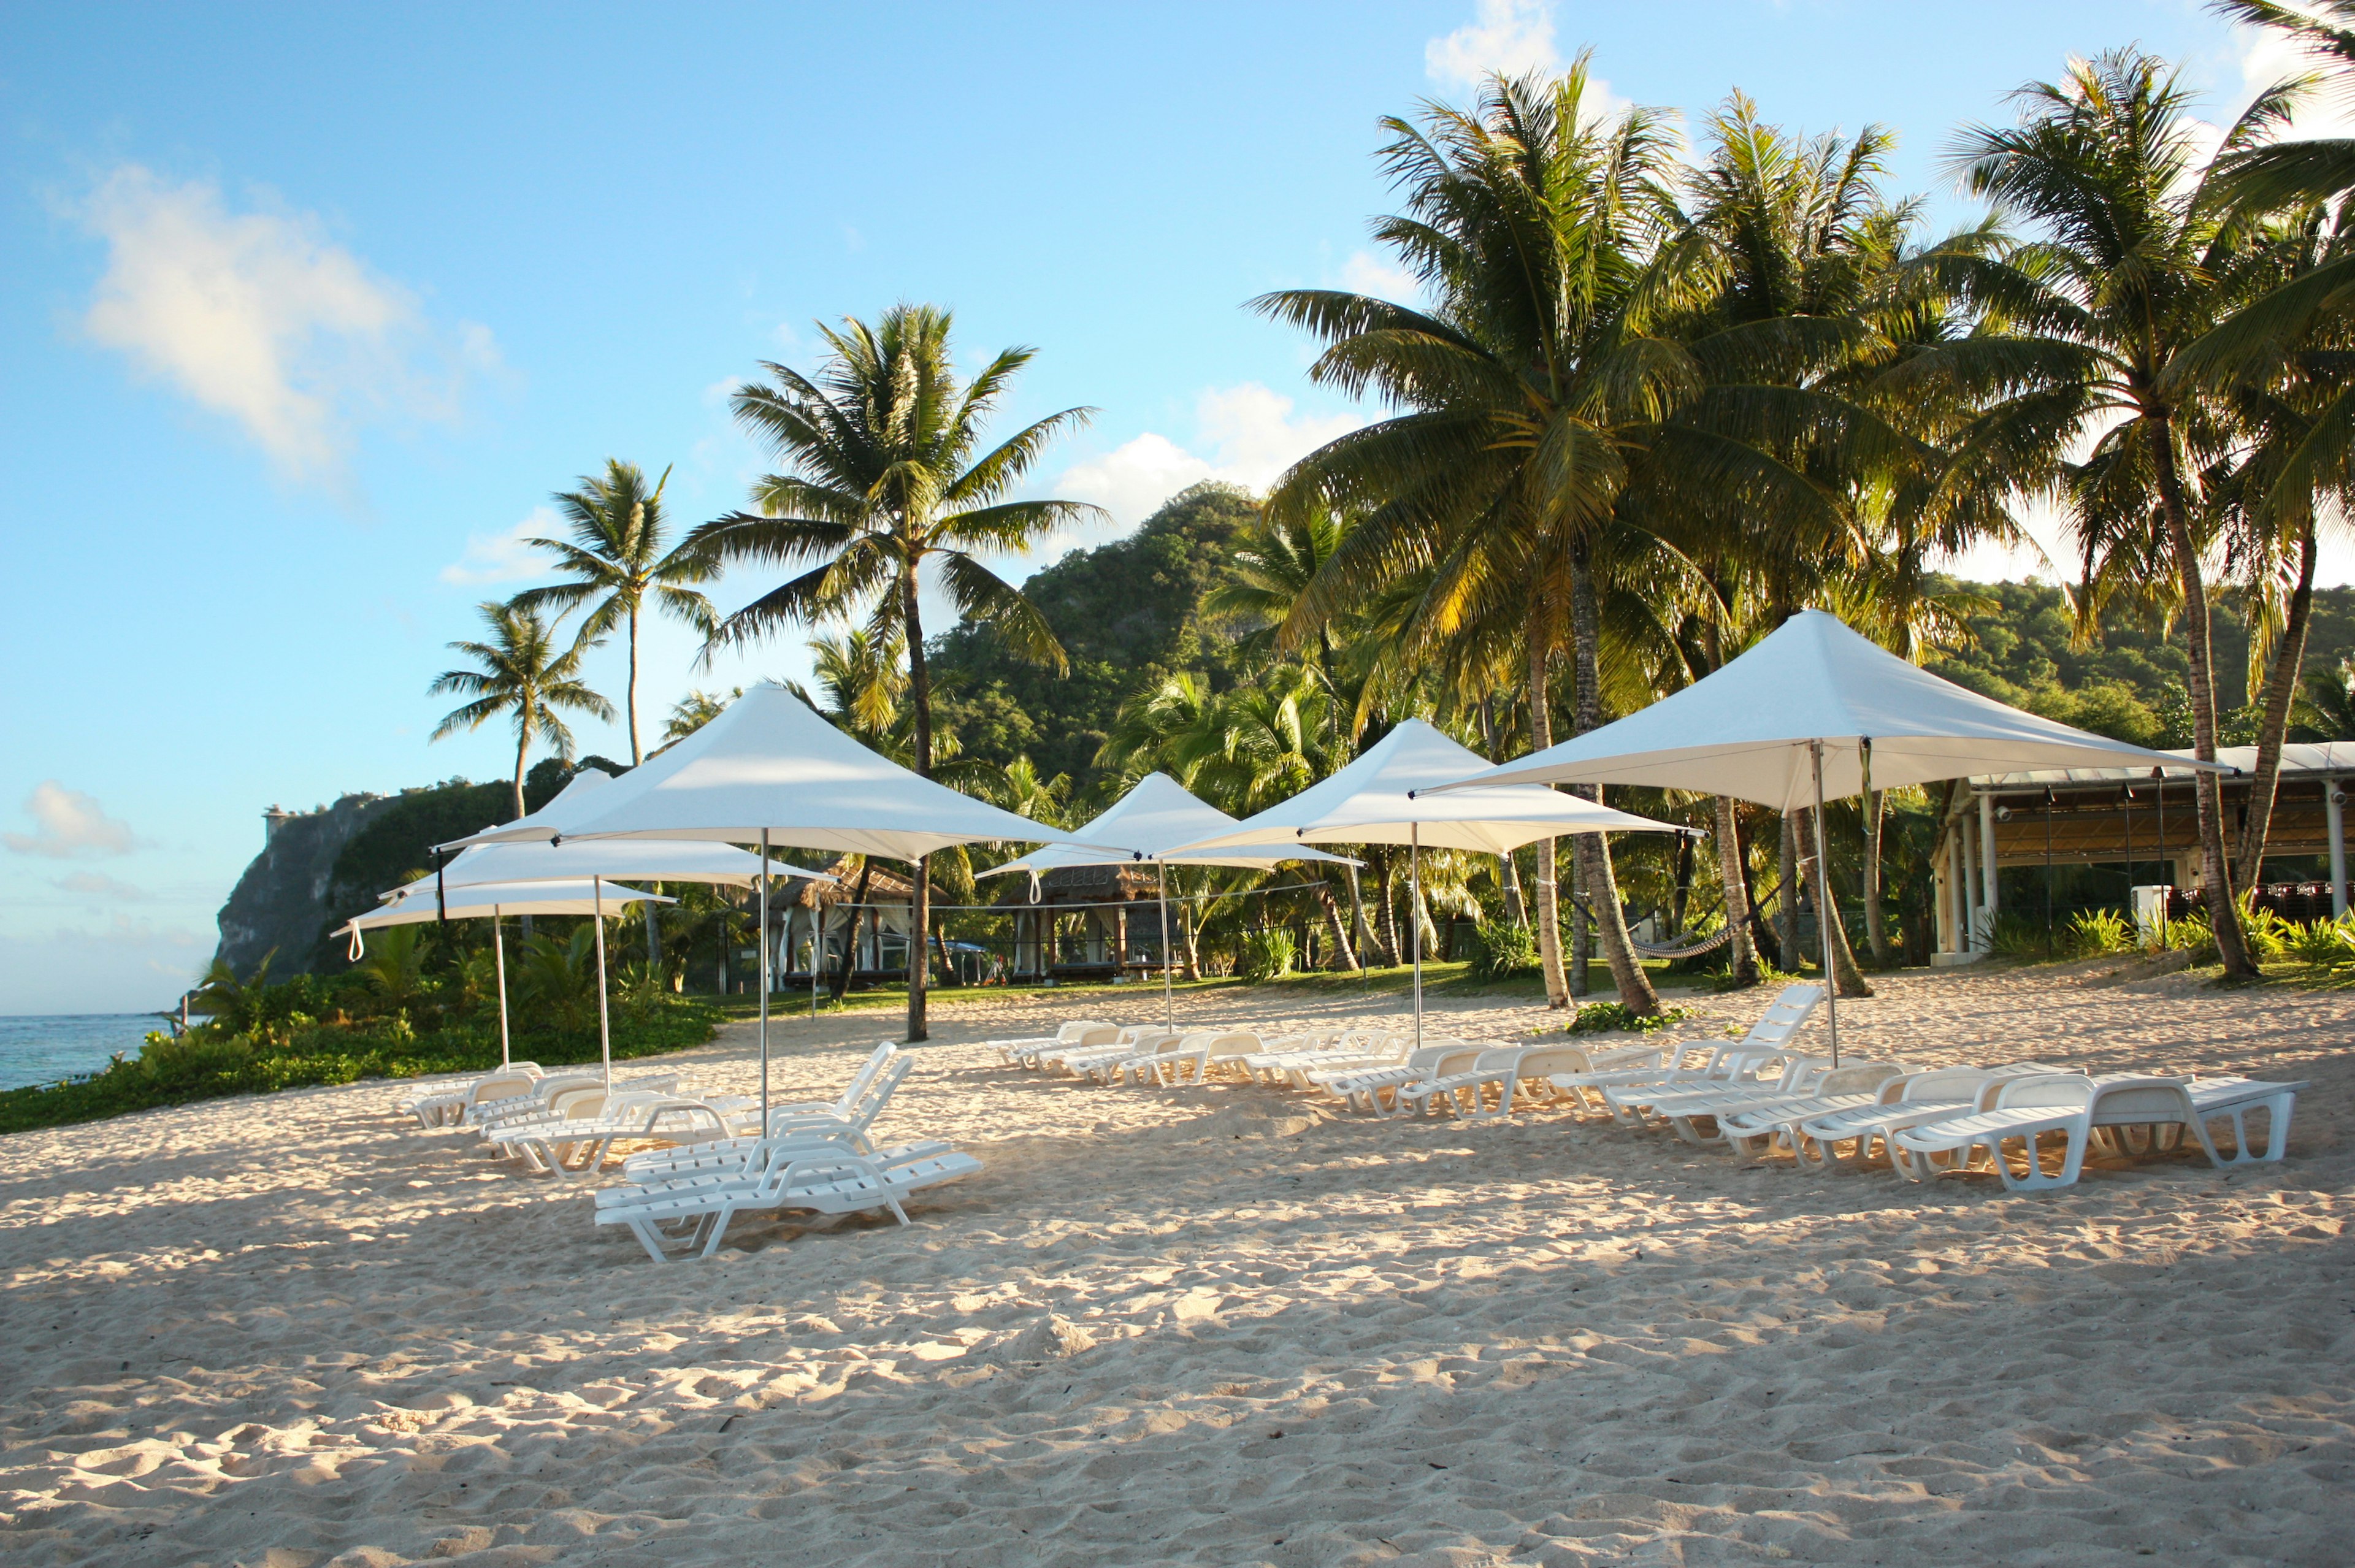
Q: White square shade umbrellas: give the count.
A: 6